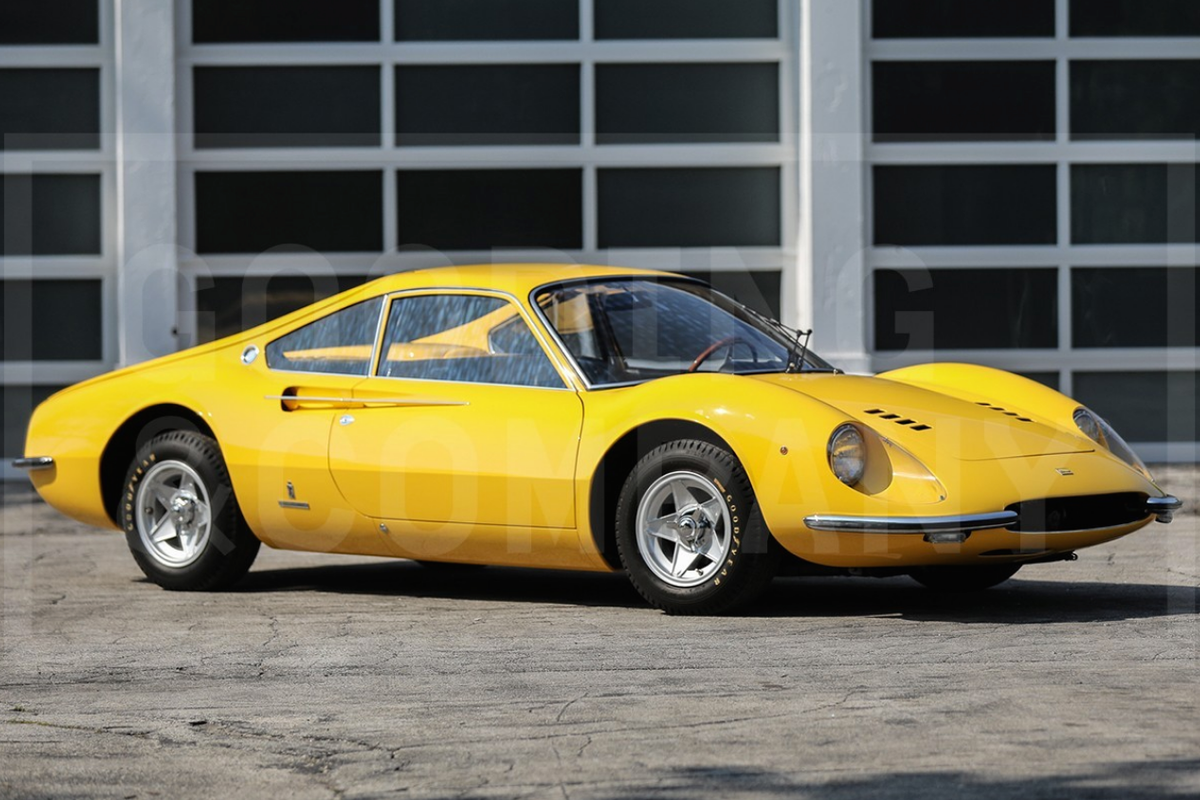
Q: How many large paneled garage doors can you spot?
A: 3